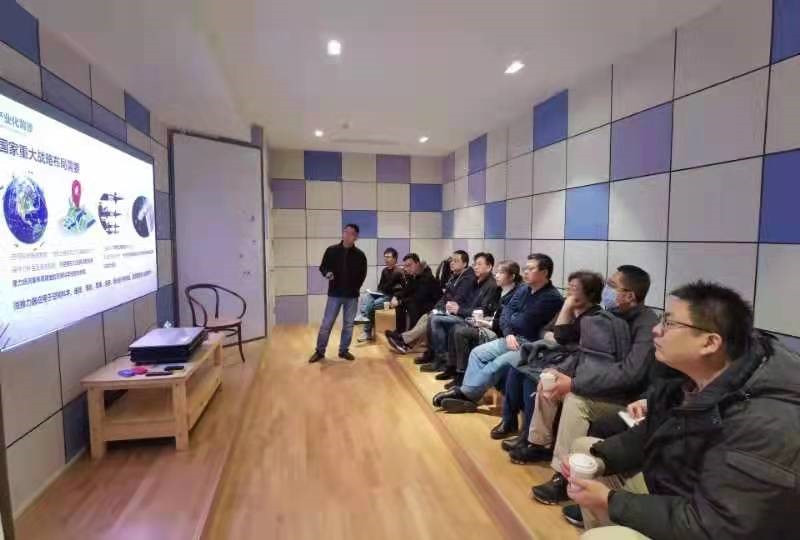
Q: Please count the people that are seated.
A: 9